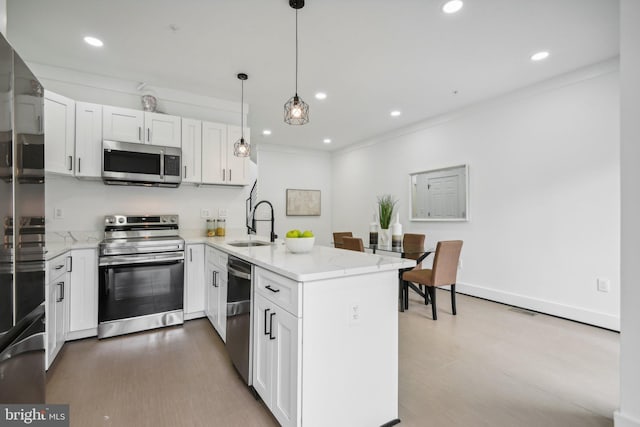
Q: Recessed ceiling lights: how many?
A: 7